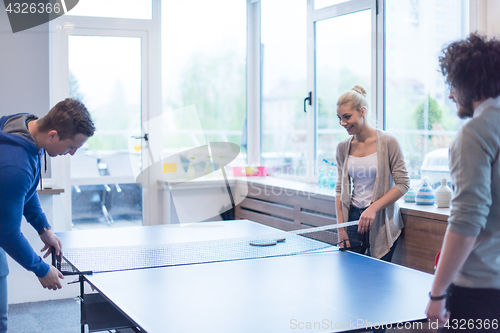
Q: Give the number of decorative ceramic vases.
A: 3